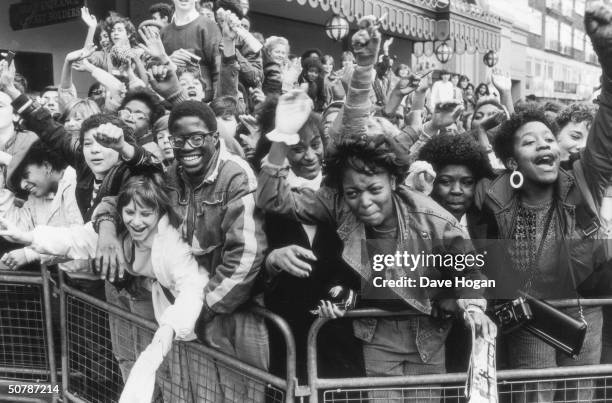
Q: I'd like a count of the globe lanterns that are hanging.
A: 3